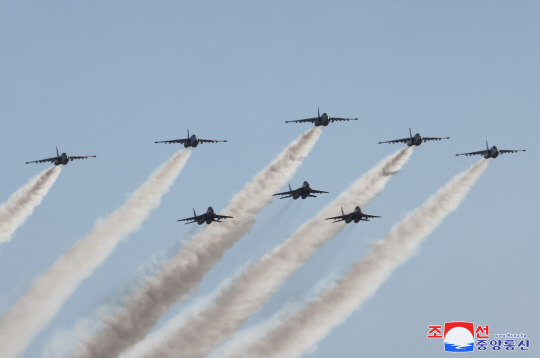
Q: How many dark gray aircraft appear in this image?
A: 8